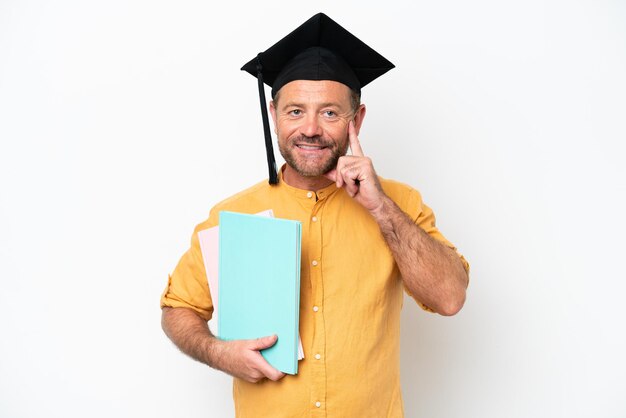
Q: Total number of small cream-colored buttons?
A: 6